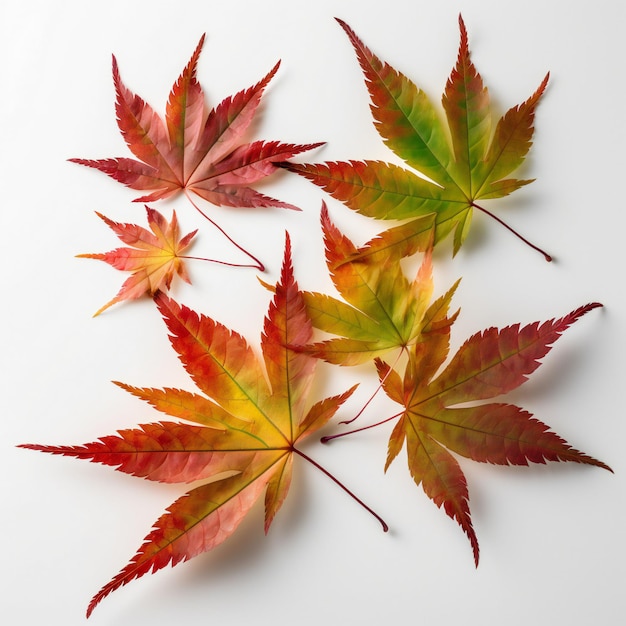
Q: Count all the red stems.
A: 6